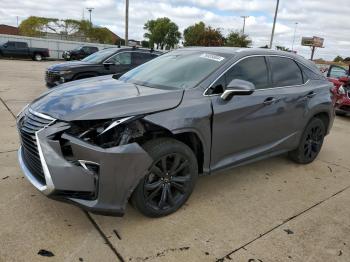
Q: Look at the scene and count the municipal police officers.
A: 0